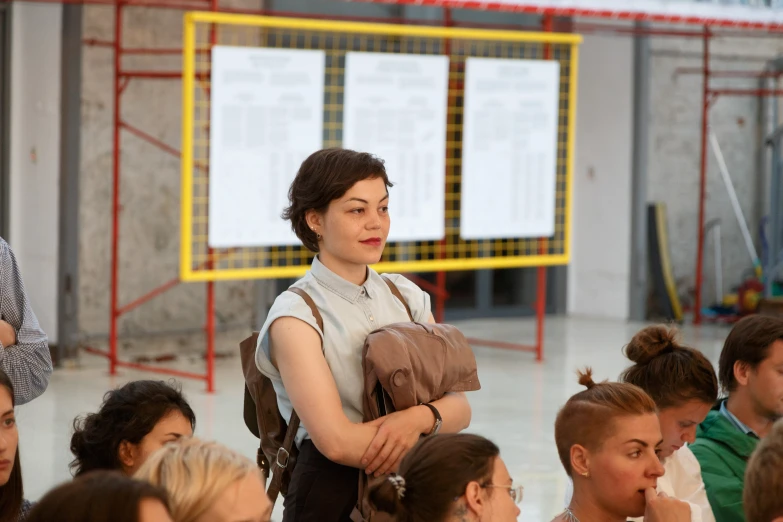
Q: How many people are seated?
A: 9